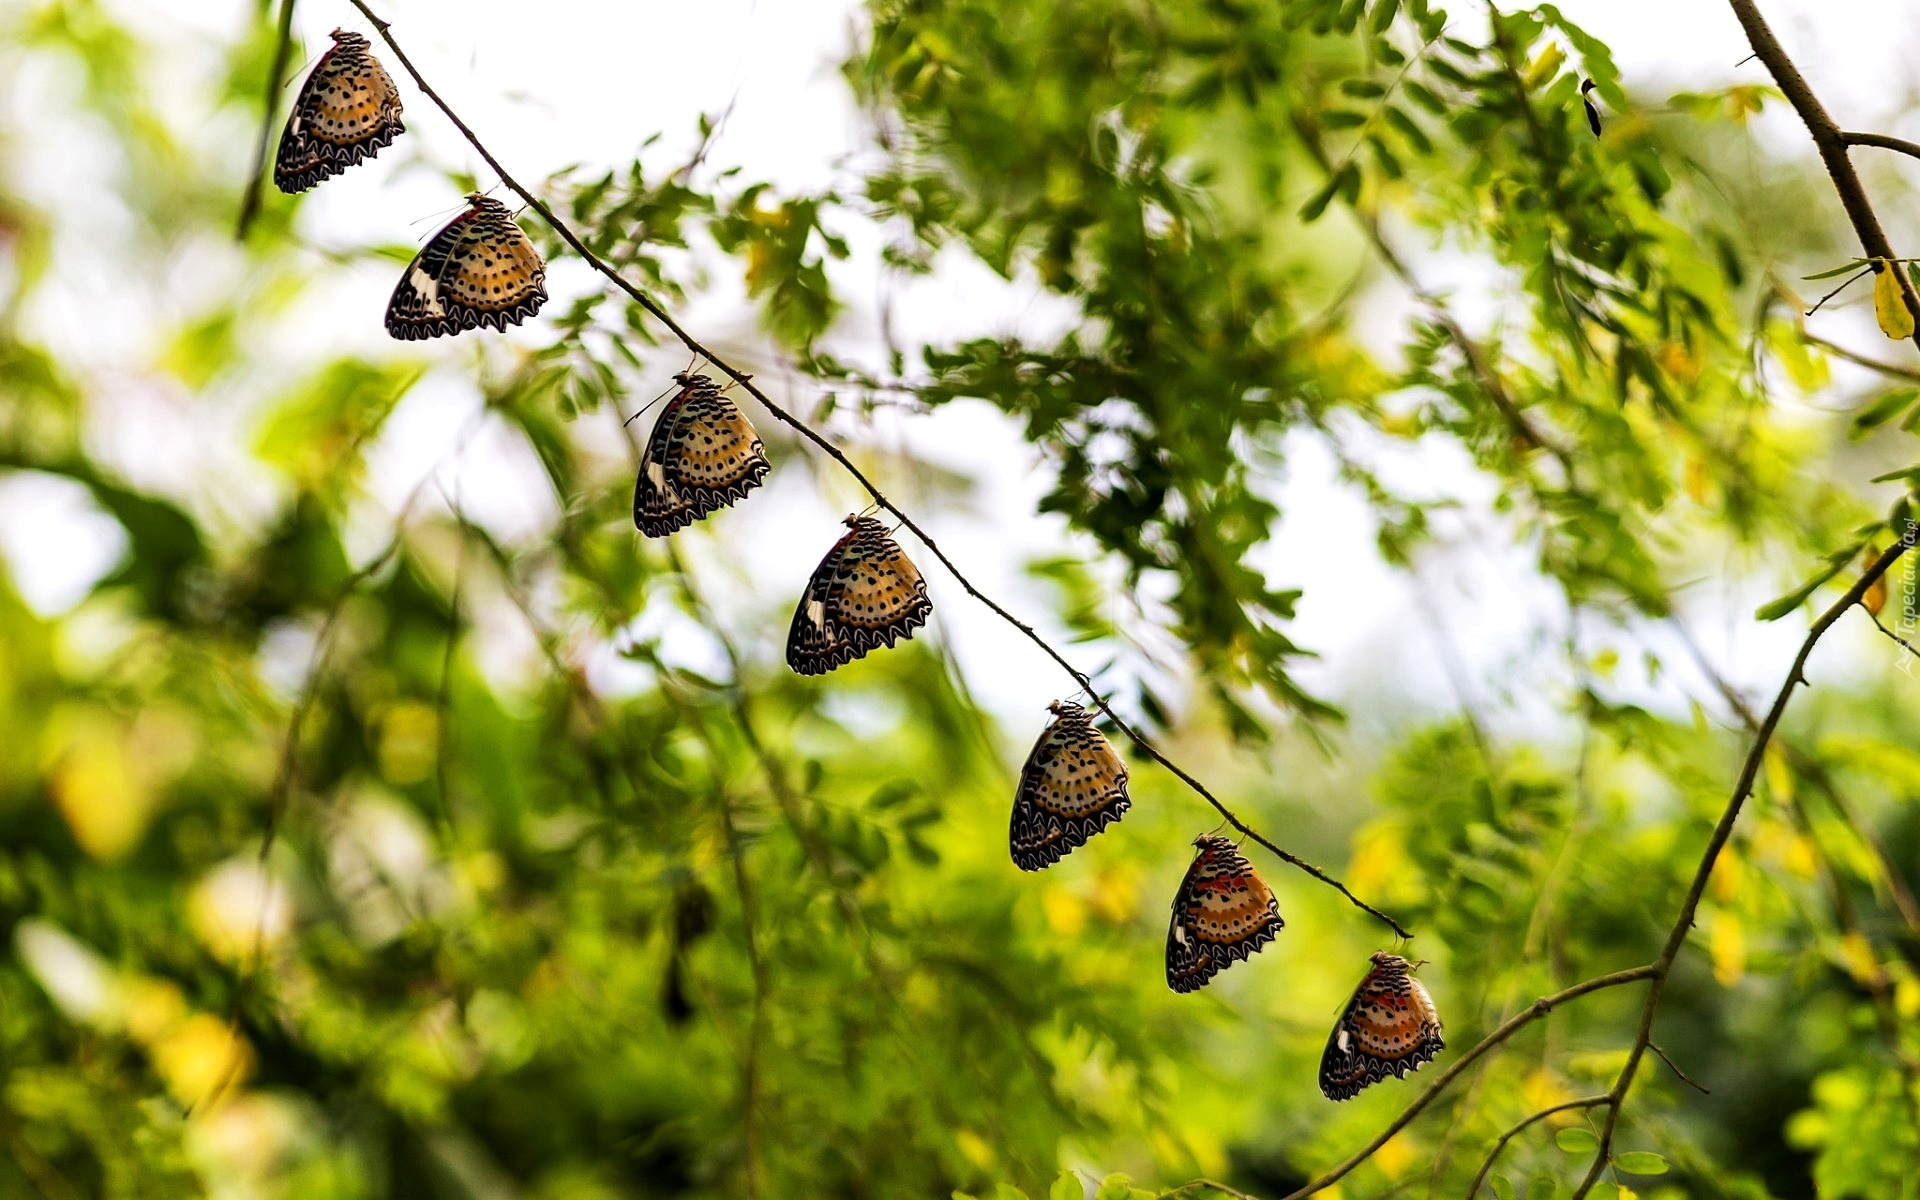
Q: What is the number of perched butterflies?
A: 7